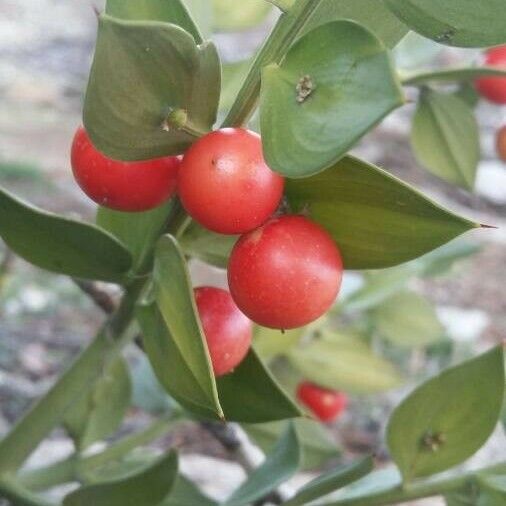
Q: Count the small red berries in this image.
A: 7